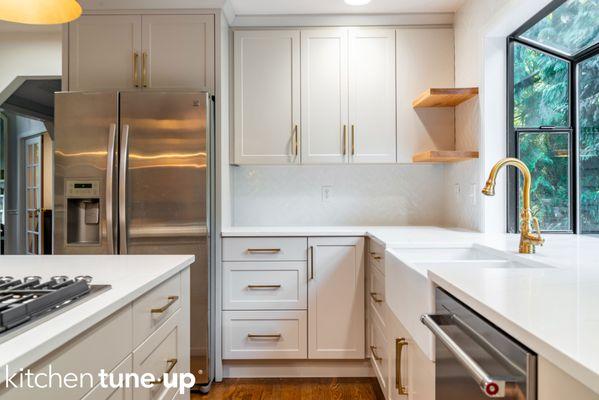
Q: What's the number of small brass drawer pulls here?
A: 8